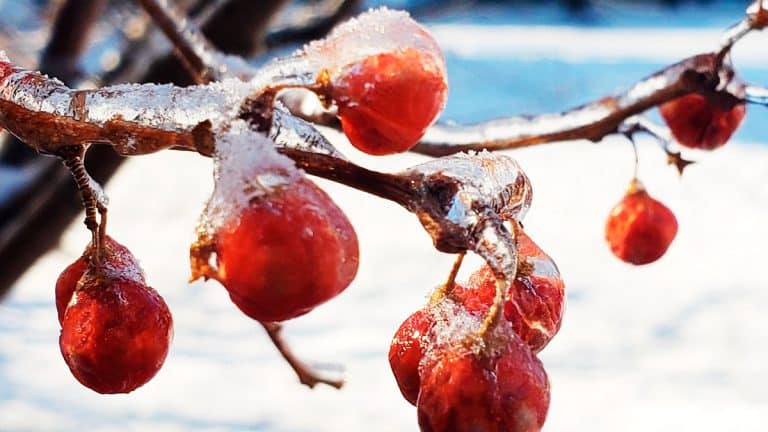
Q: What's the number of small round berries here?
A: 9